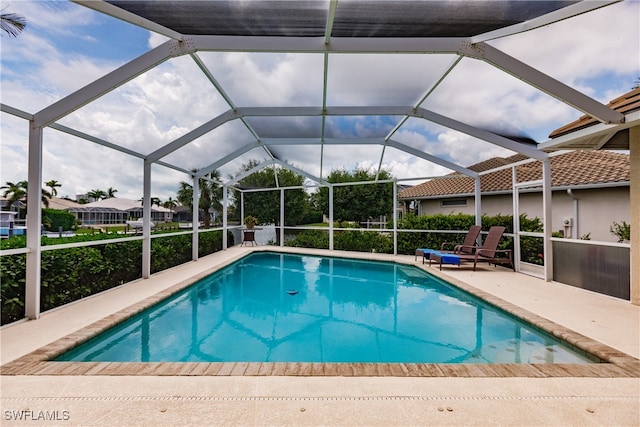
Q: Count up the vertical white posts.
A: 11